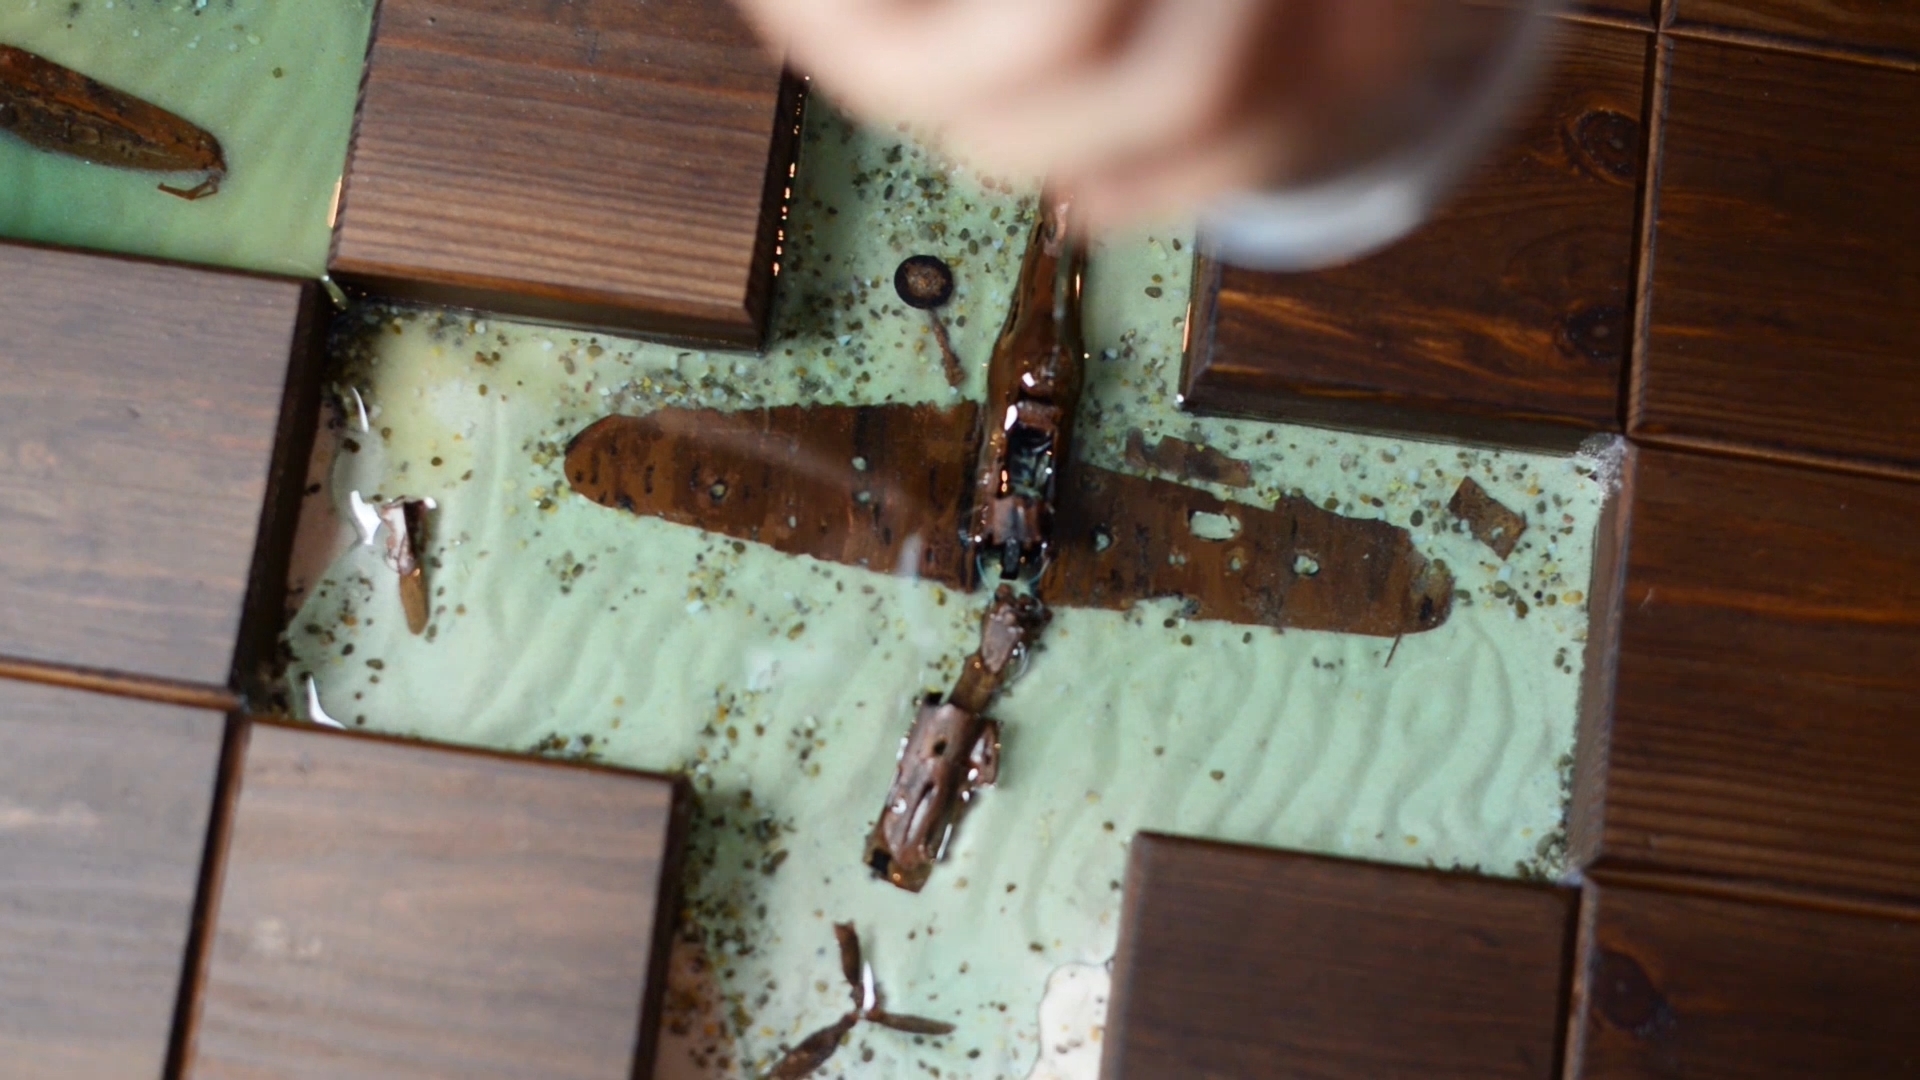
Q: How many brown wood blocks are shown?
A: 11